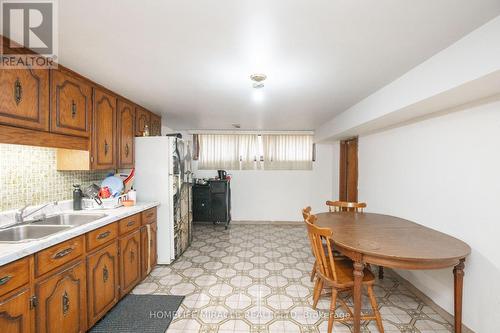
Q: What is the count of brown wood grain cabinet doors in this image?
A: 11